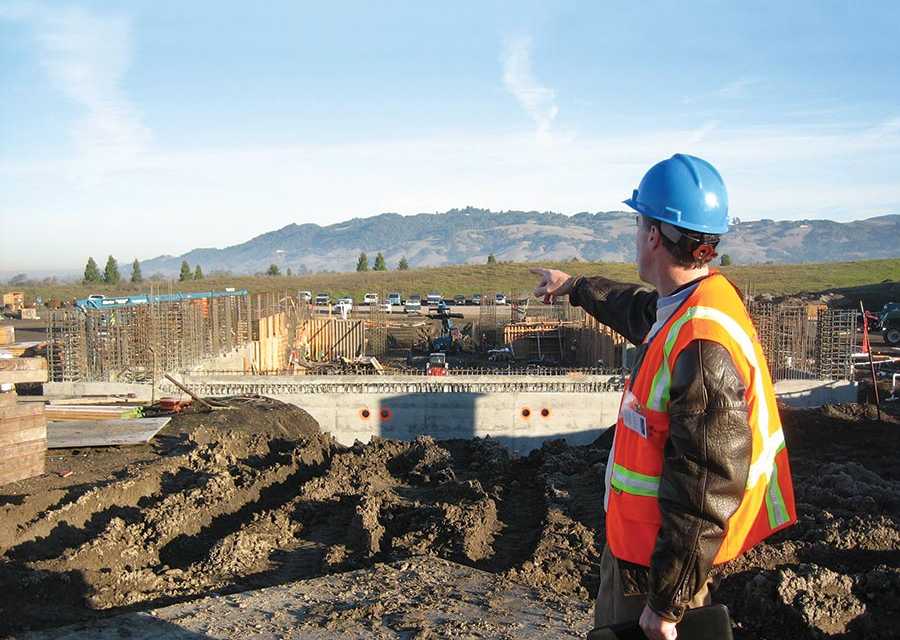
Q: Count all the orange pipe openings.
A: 4